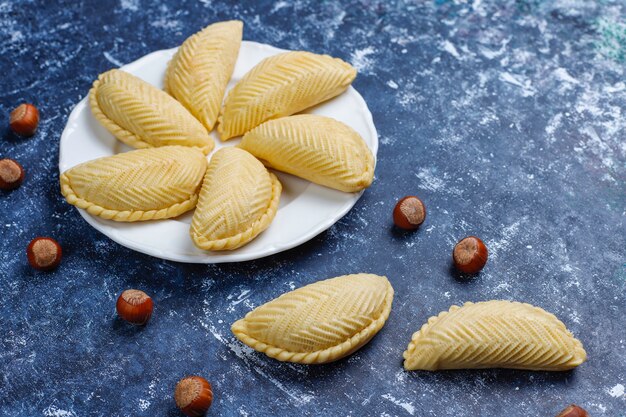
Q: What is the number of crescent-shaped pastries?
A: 8